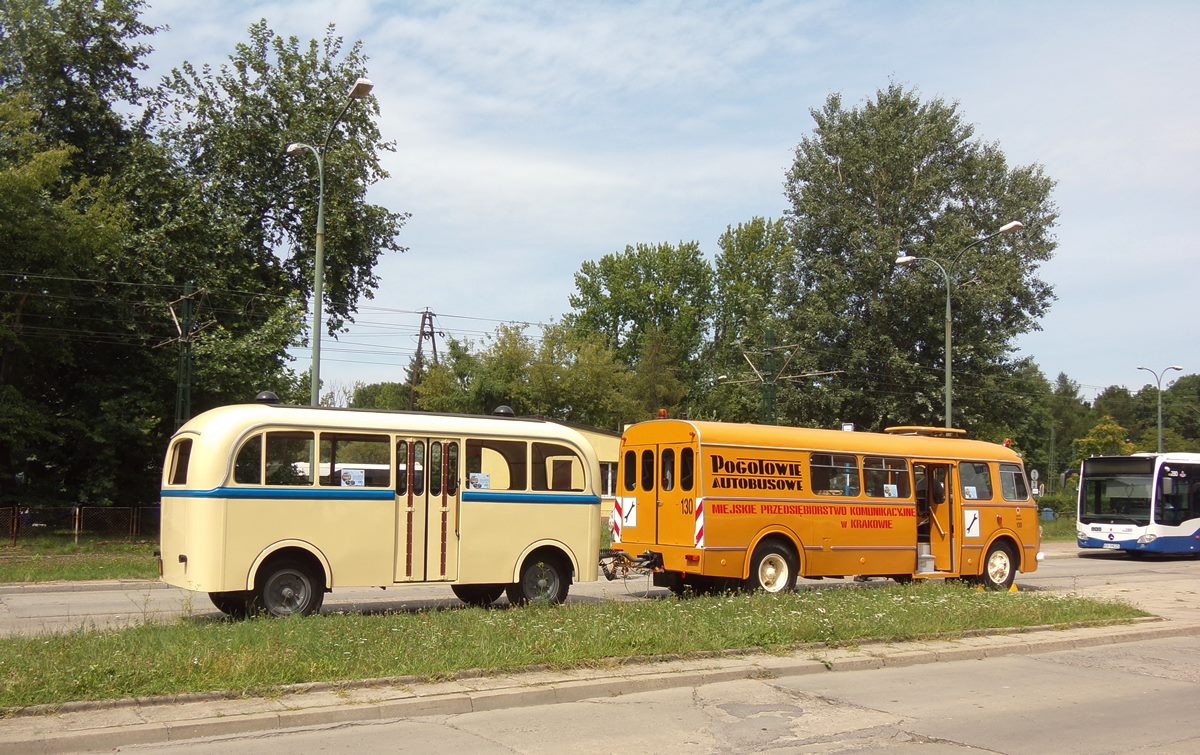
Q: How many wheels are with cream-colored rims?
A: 2